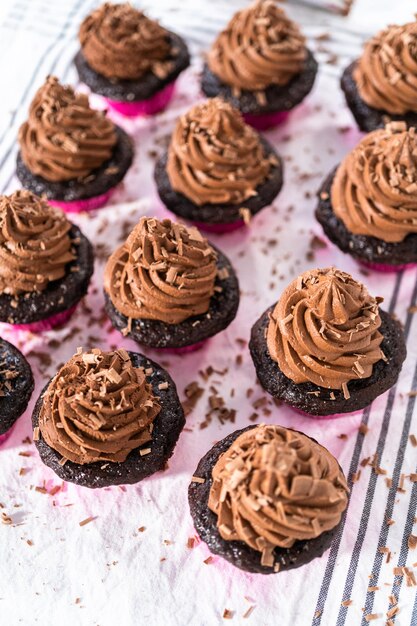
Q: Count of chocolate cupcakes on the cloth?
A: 12